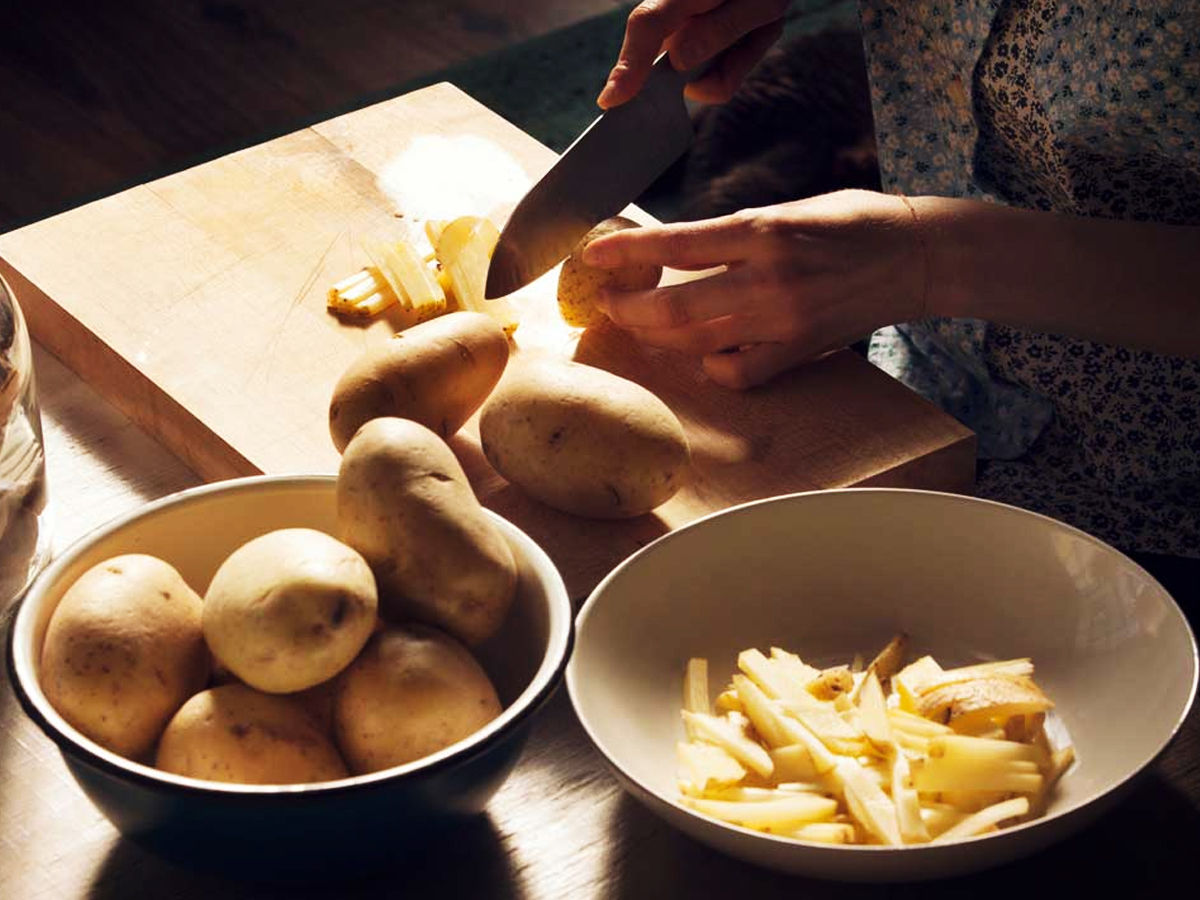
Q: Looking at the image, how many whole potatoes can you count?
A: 7